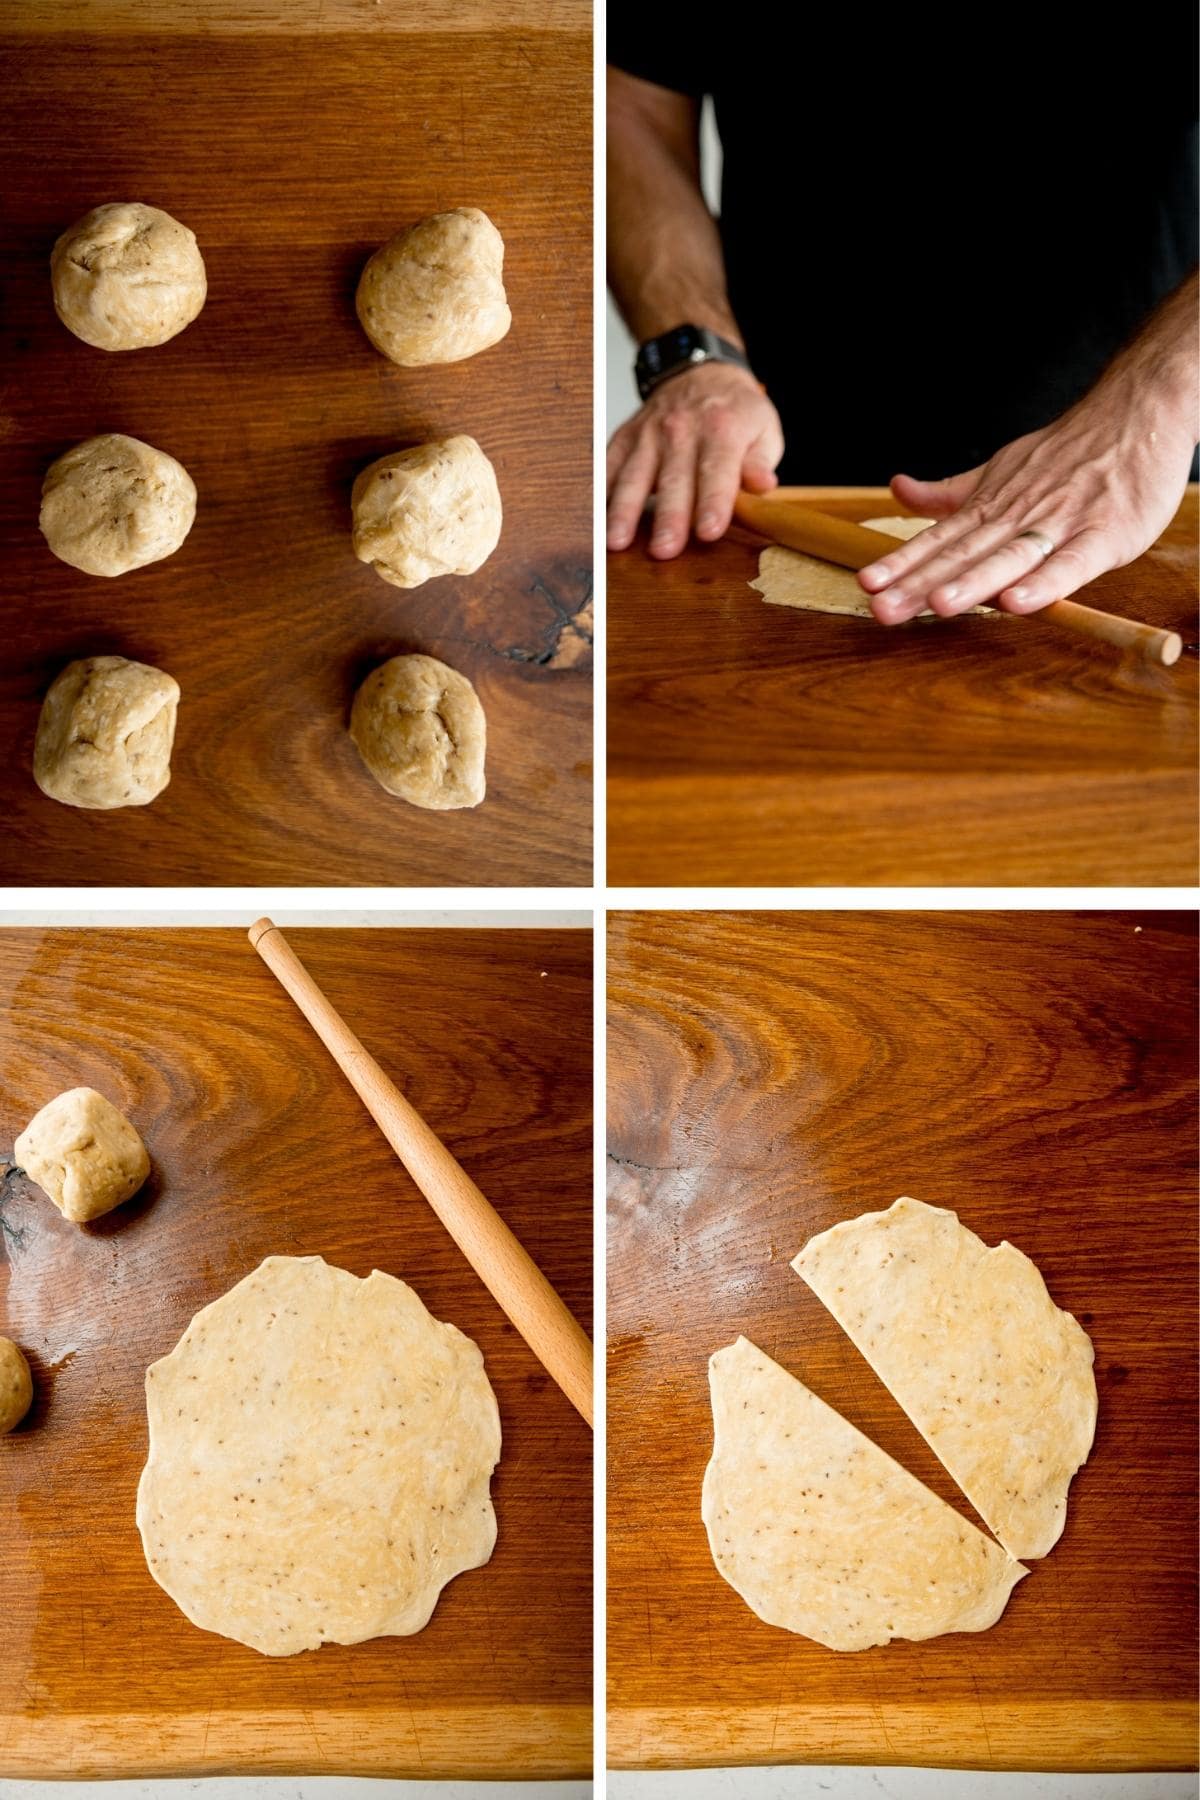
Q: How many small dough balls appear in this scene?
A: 8